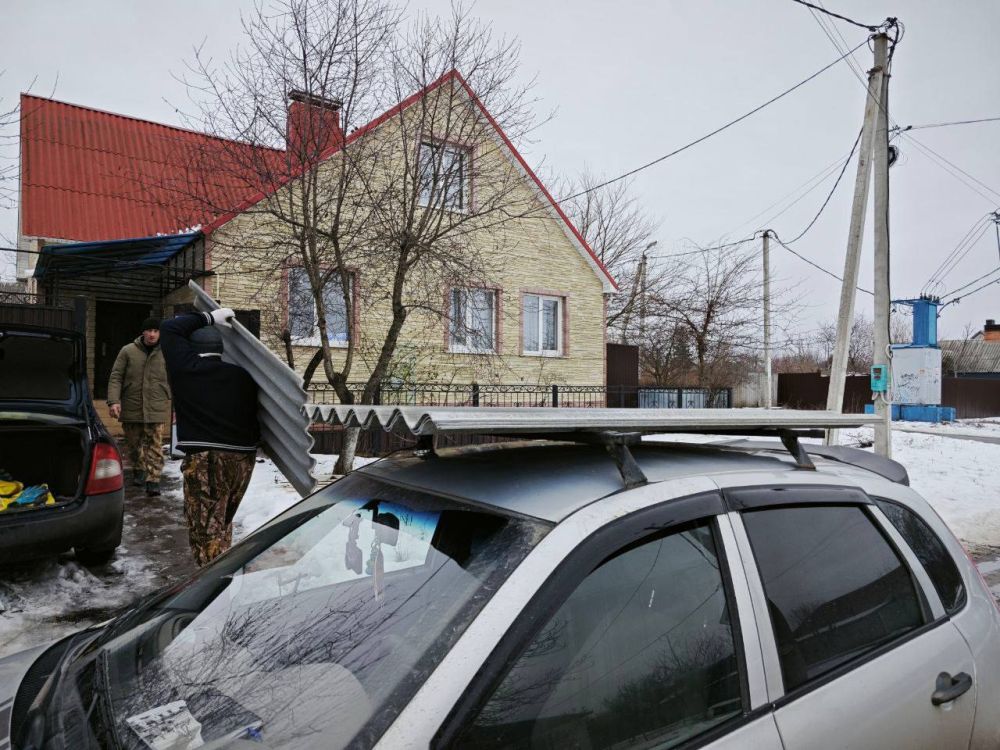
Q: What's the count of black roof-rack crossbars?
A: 2